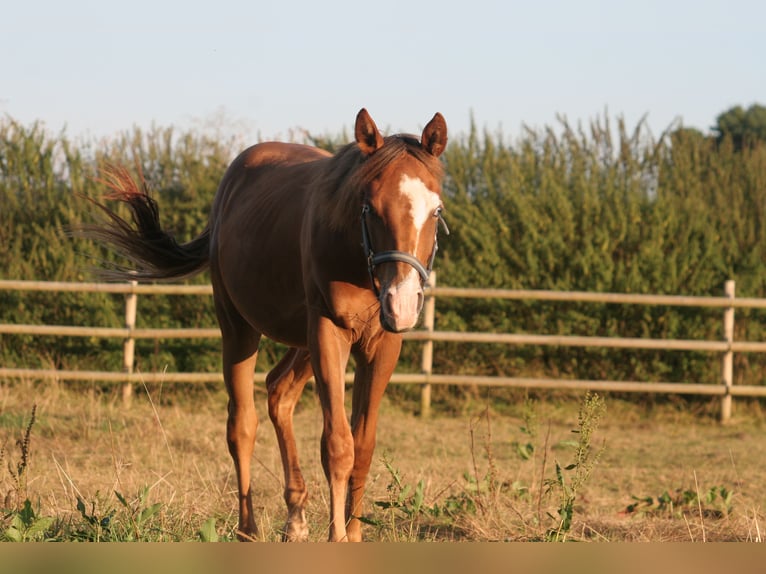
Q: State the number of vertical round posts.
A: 3